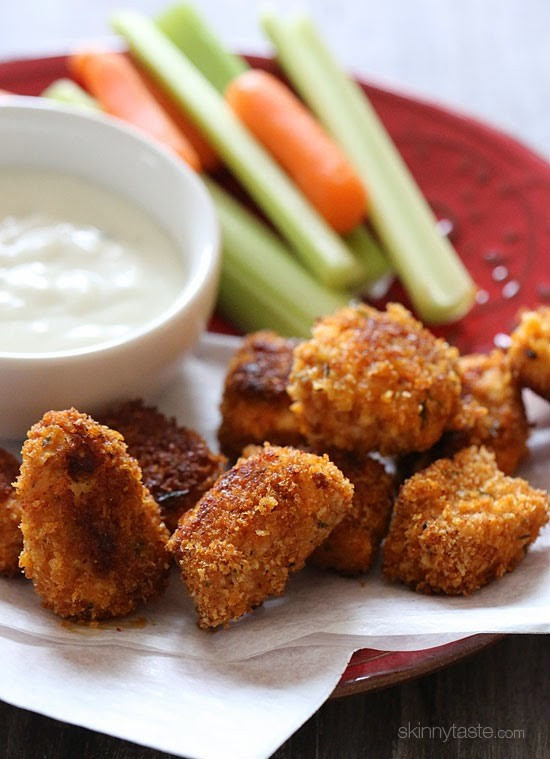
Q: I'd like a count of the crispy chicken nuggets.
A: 10